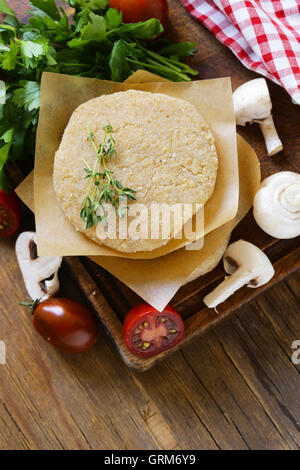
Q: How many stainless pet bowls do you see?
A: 0